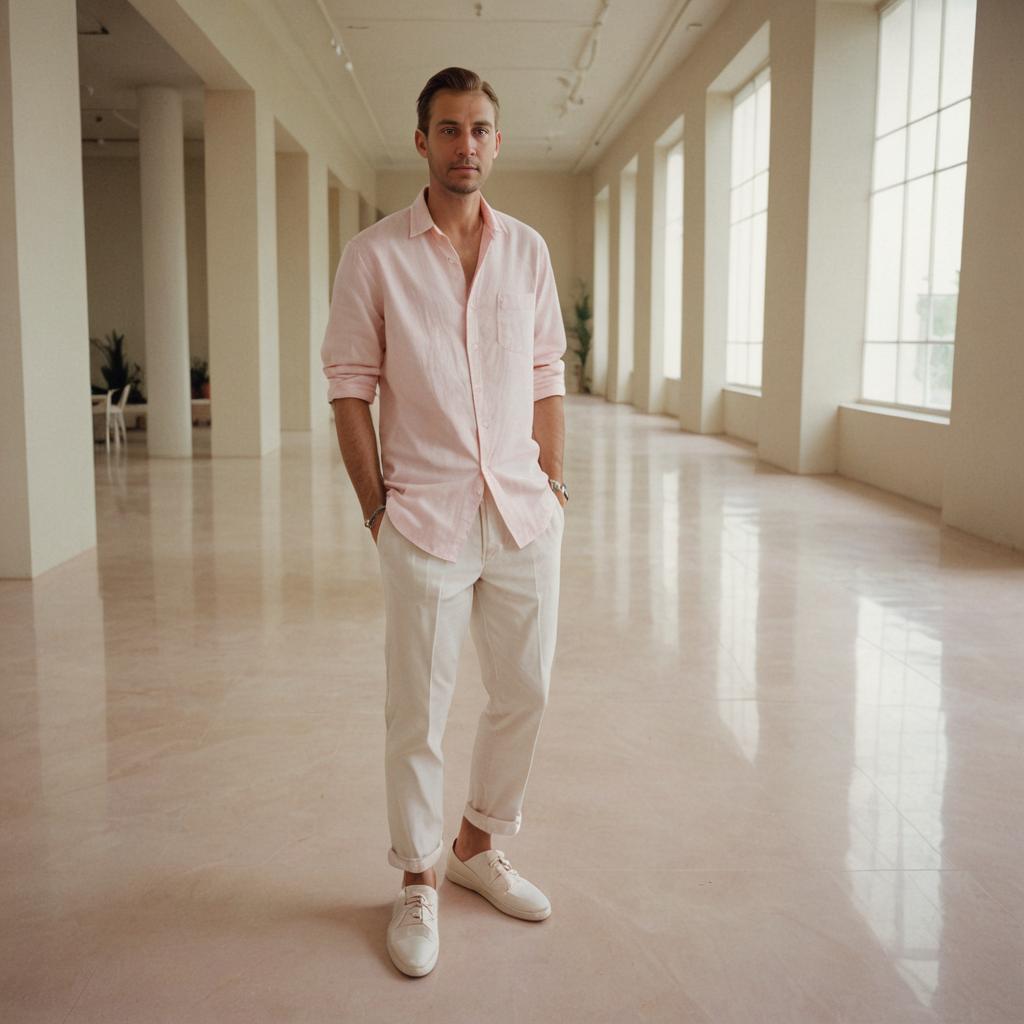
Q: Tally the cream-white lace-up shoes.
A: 2